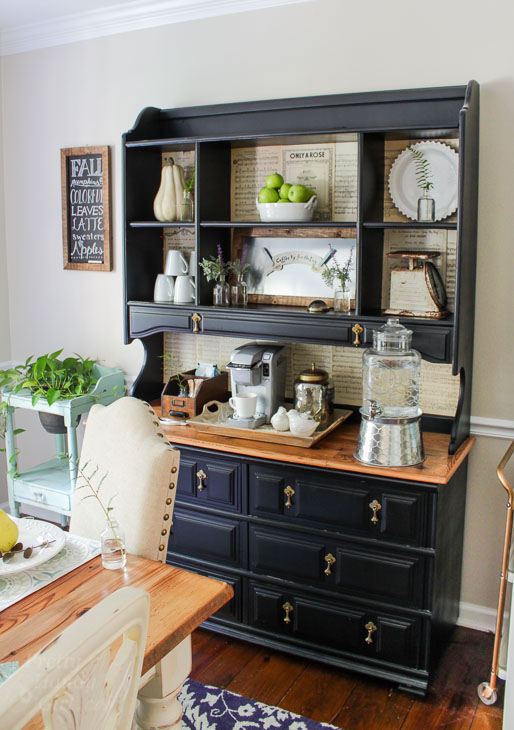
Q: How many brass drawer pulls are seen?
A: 8